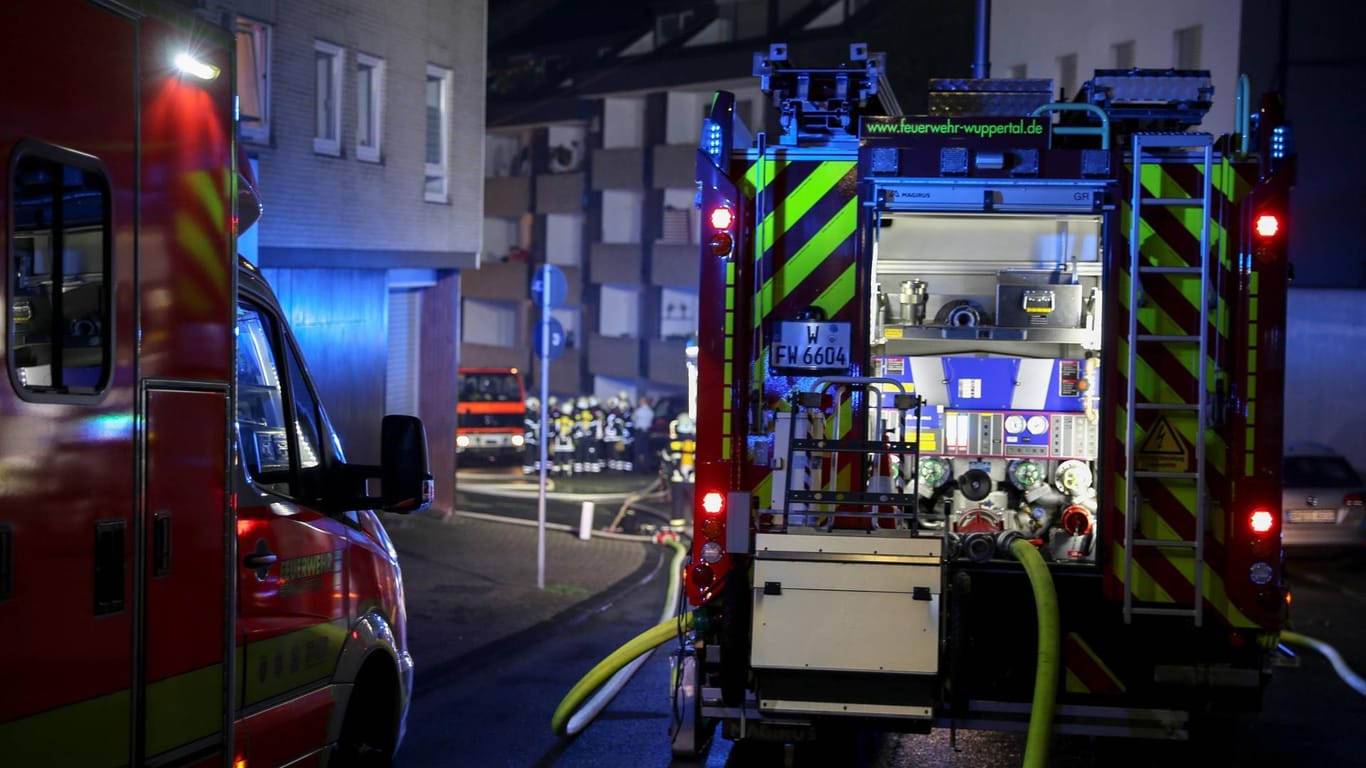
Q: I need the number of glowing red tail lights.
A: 4